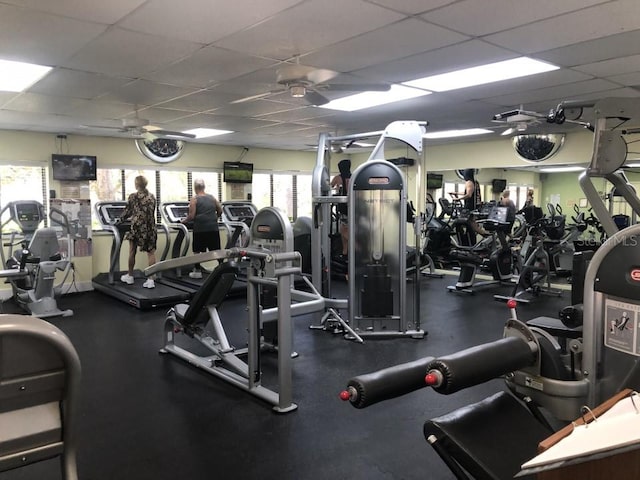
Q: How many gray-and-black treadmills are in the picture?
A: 3